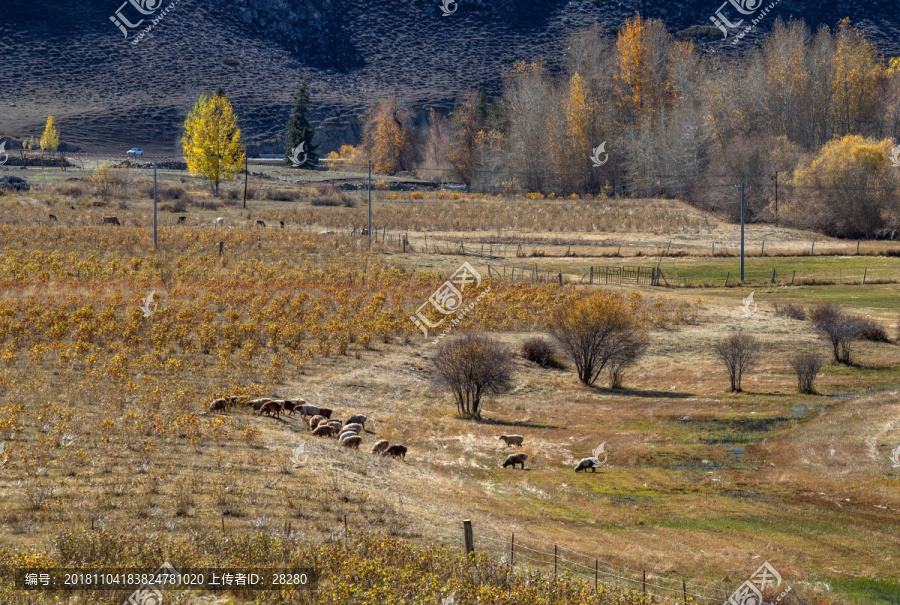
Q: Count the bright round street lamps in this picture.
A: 0